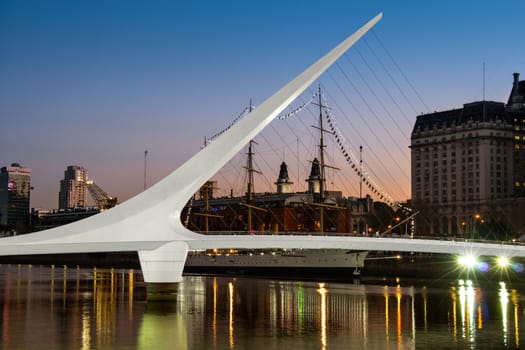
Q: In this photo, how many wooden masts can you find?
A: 3